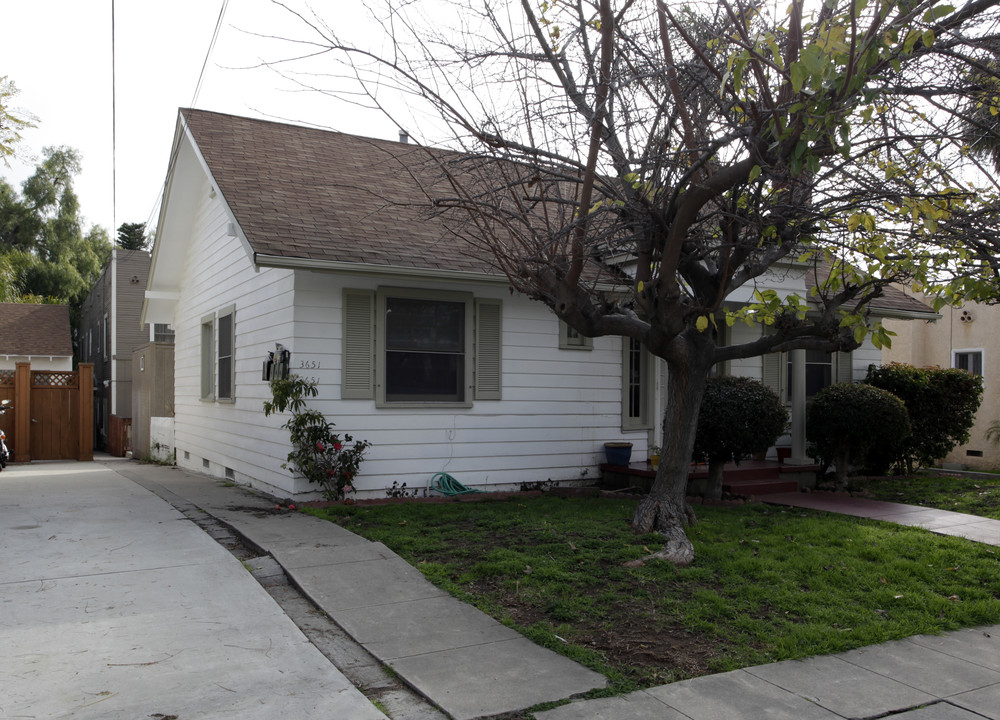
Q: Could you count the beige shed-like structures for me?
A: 1